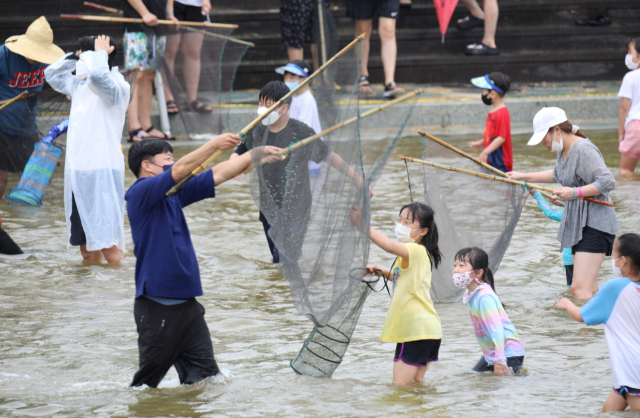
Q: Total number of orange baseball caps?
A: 0